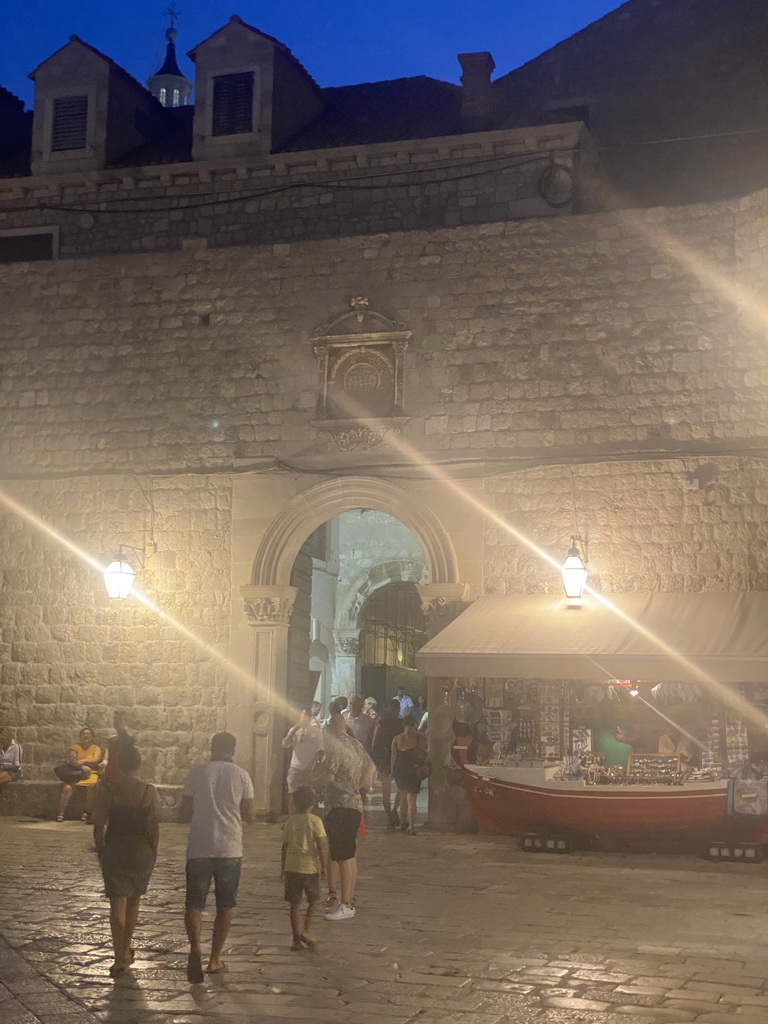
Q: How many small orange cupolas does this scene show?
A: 0